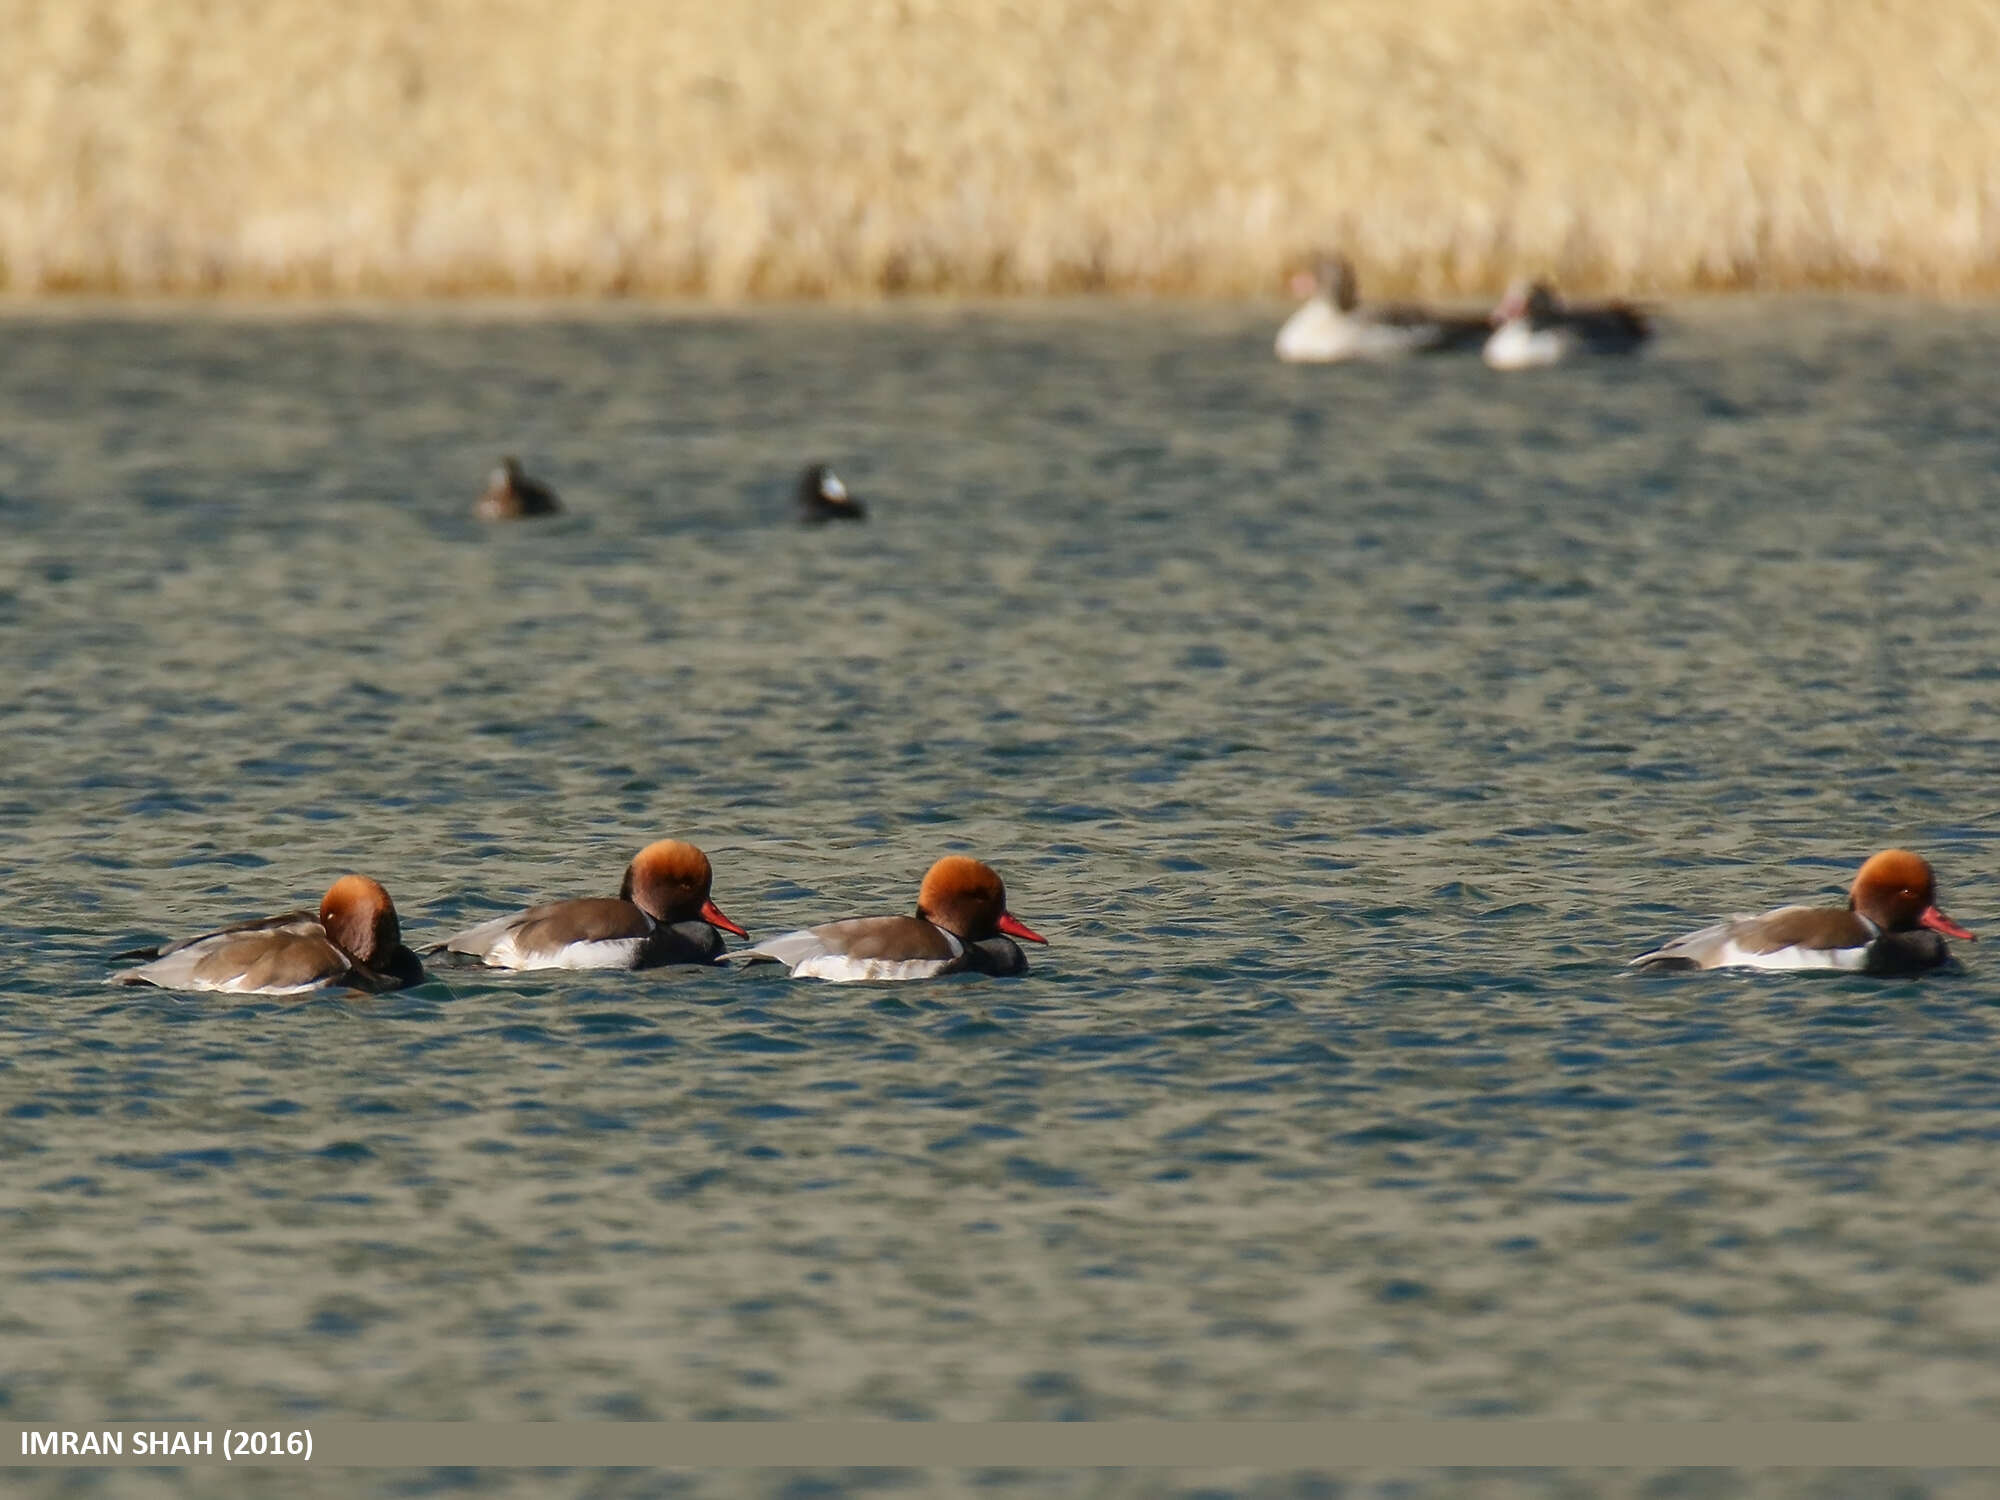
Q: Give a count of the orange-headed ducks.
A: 4